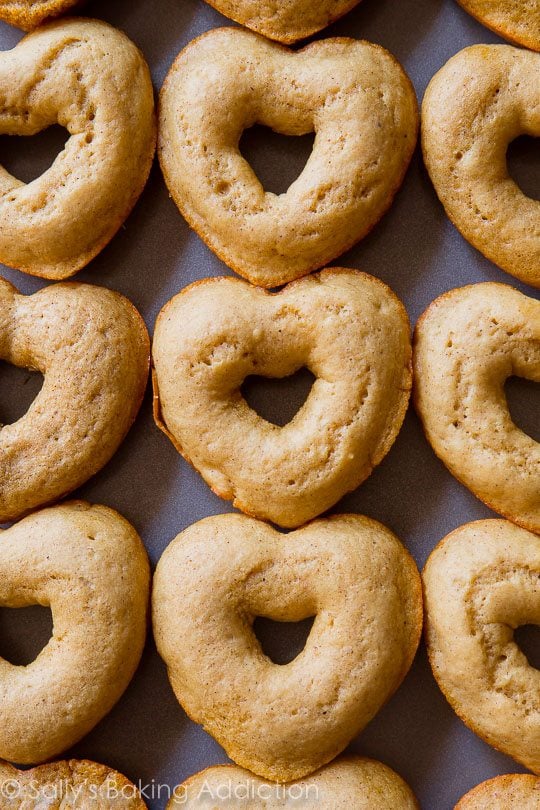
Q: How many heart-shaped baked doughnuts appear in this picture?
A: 15